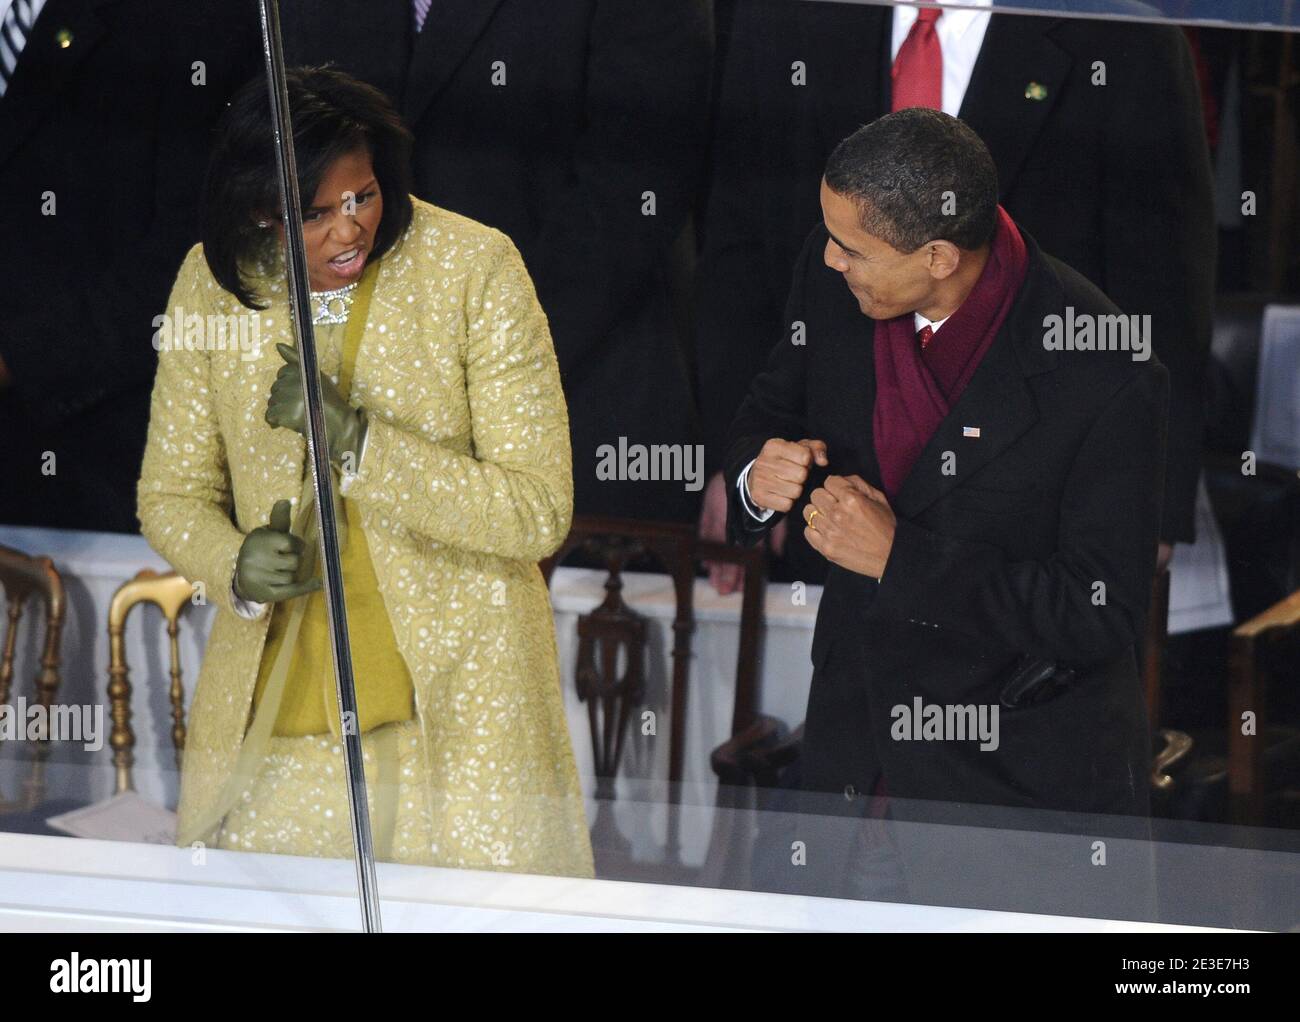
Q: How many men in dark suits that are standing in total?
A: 4